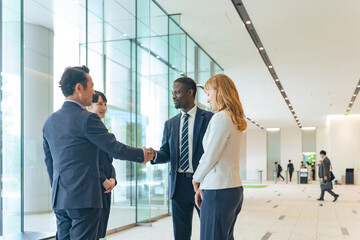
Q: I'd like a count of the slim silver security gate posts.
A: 4